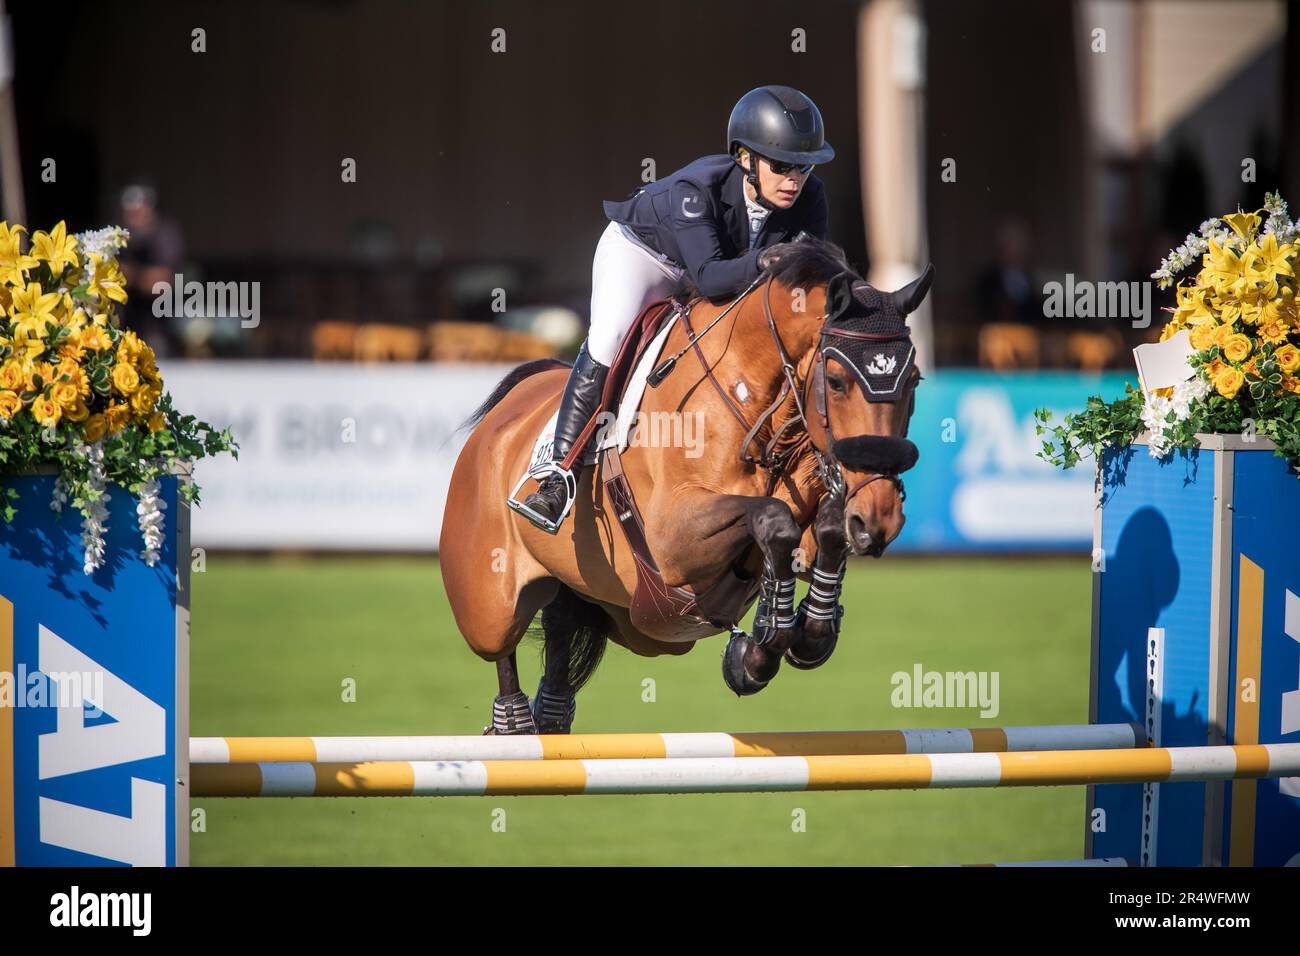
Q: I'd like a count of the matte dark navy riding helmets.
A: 1